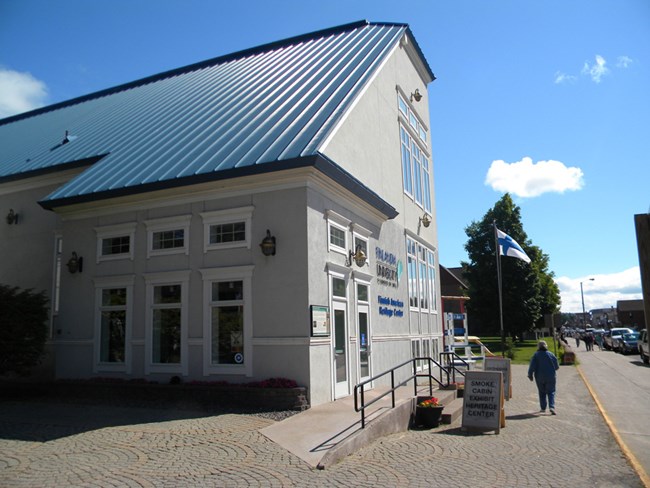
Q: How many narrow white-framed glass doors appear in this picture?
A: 2